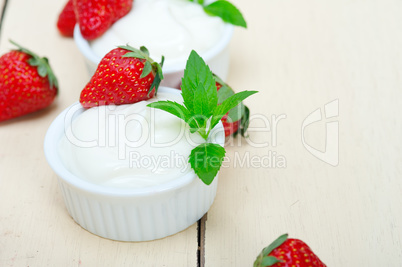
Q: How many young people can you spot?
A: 0